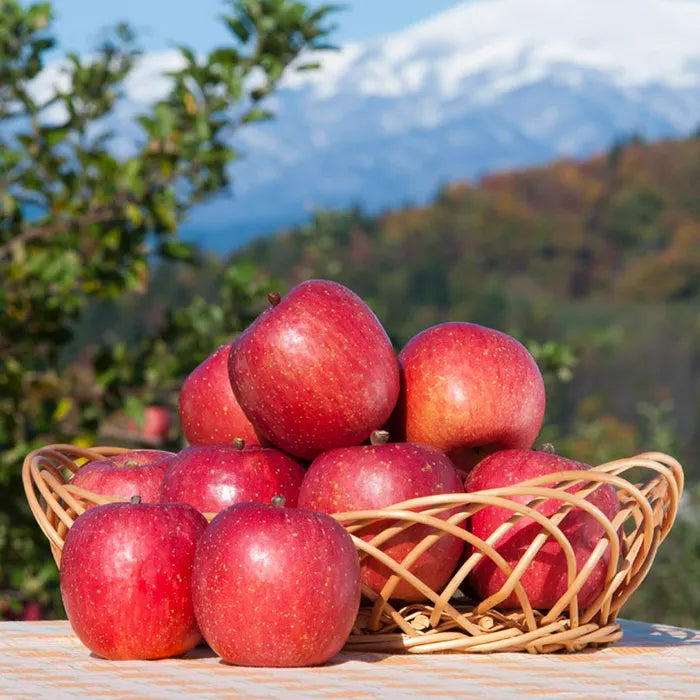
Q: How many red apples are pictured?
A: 9